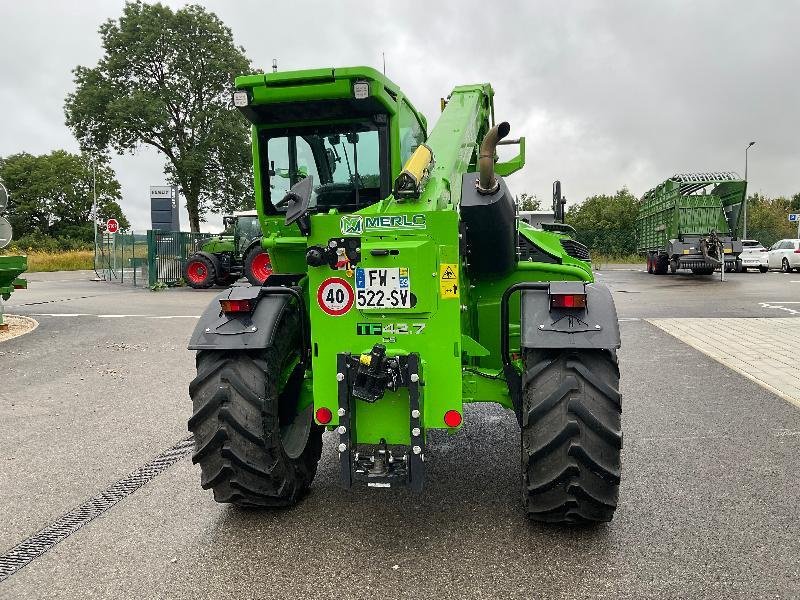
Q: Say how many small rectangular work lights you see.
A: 2